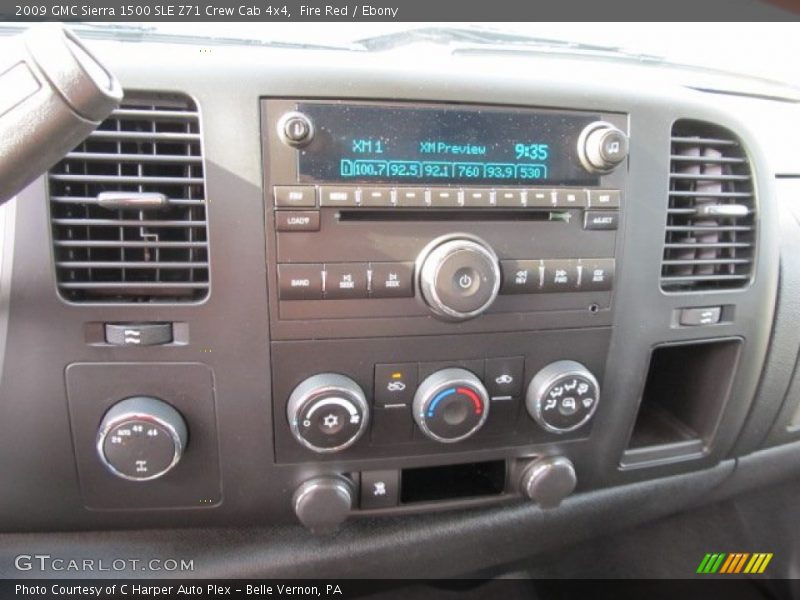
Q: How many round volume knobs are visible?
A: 1